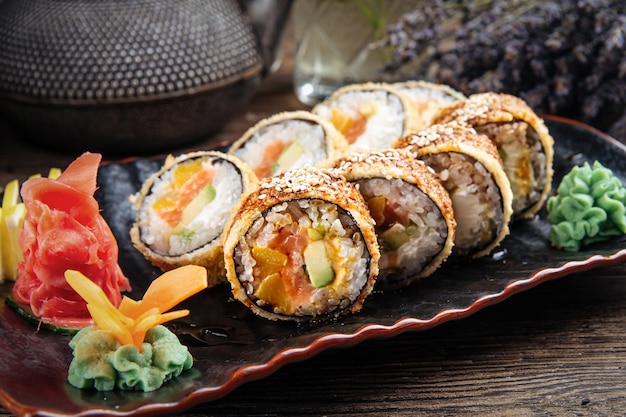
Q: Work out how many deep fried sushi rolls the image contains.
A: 8